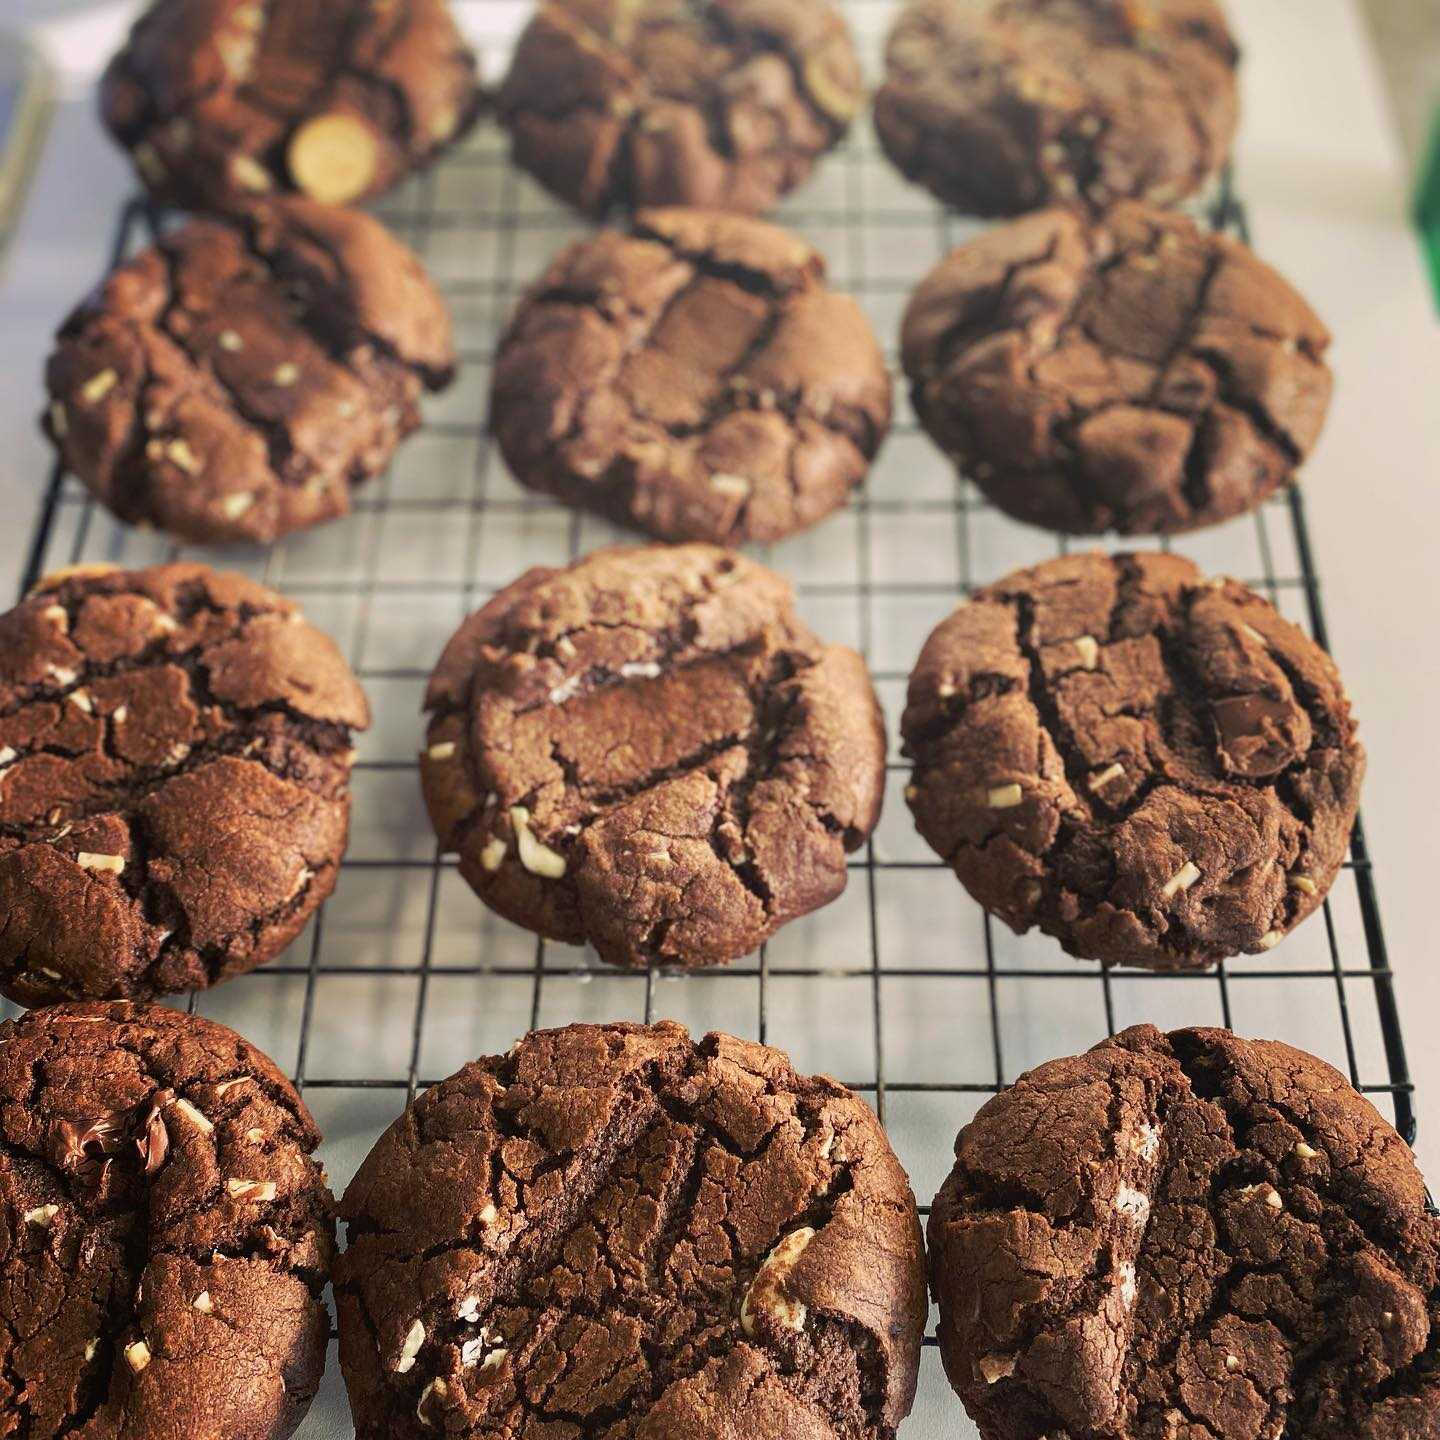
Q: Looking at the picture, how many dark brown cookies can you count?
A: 12